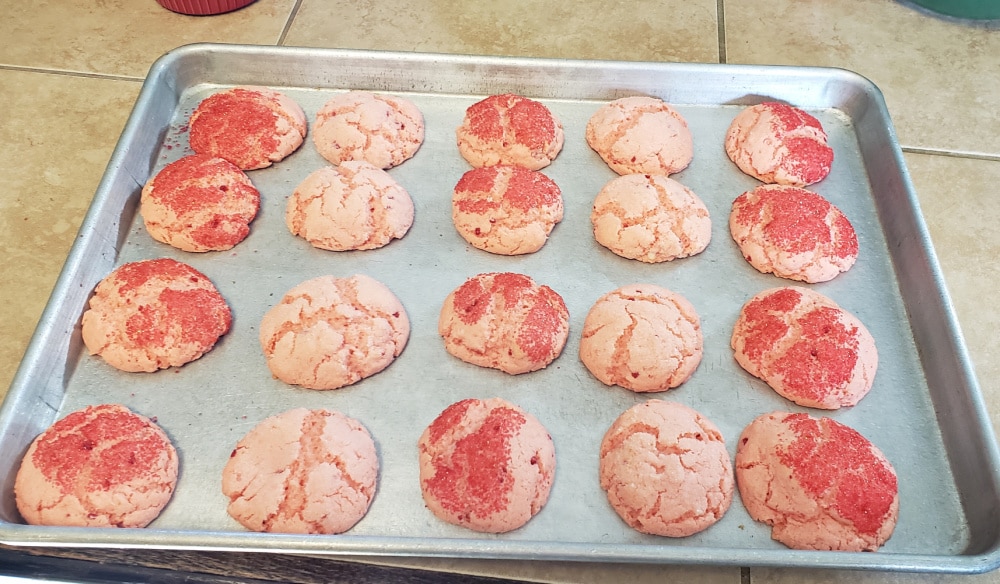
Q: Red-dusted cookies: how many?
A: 12